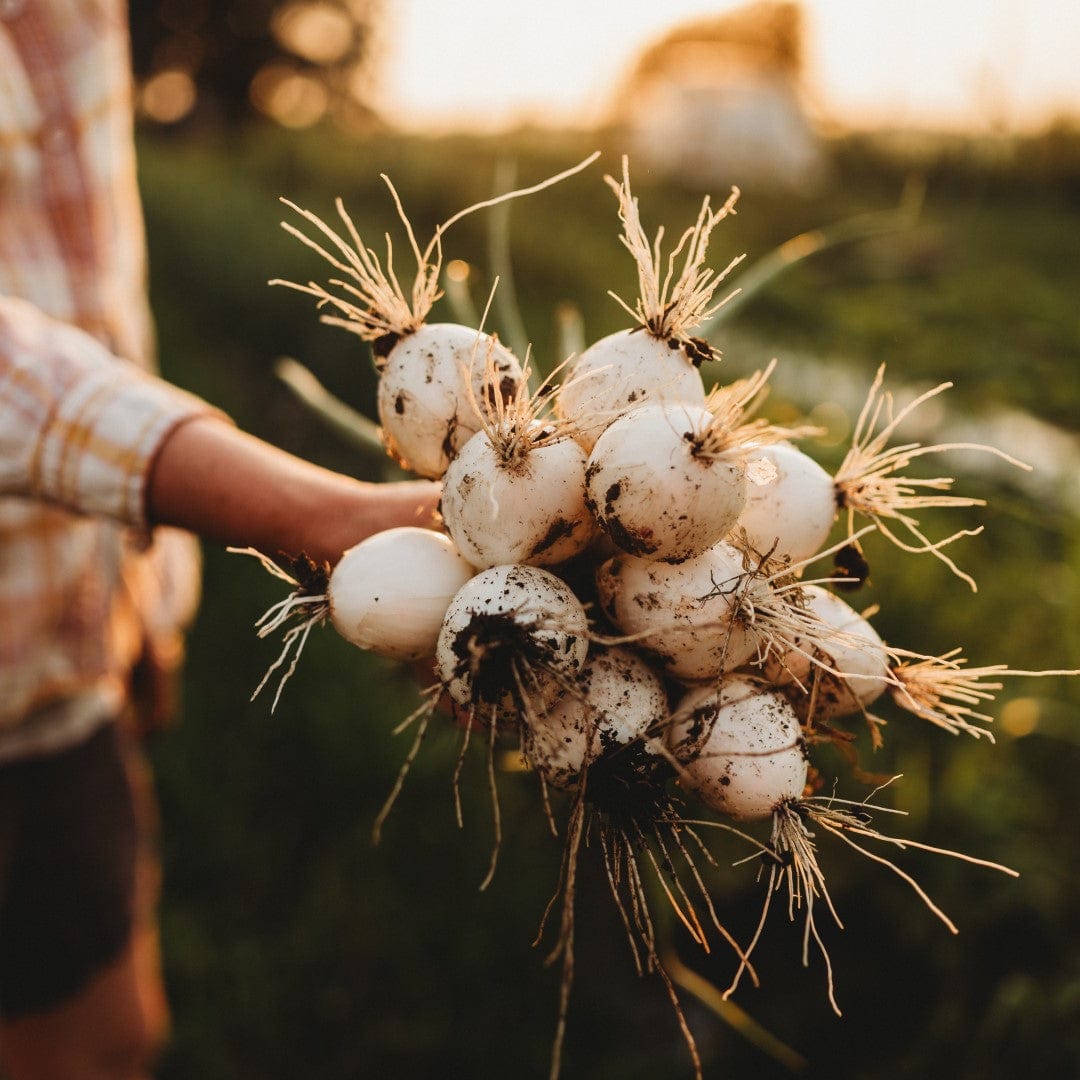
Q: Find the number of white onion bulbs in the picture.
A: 11